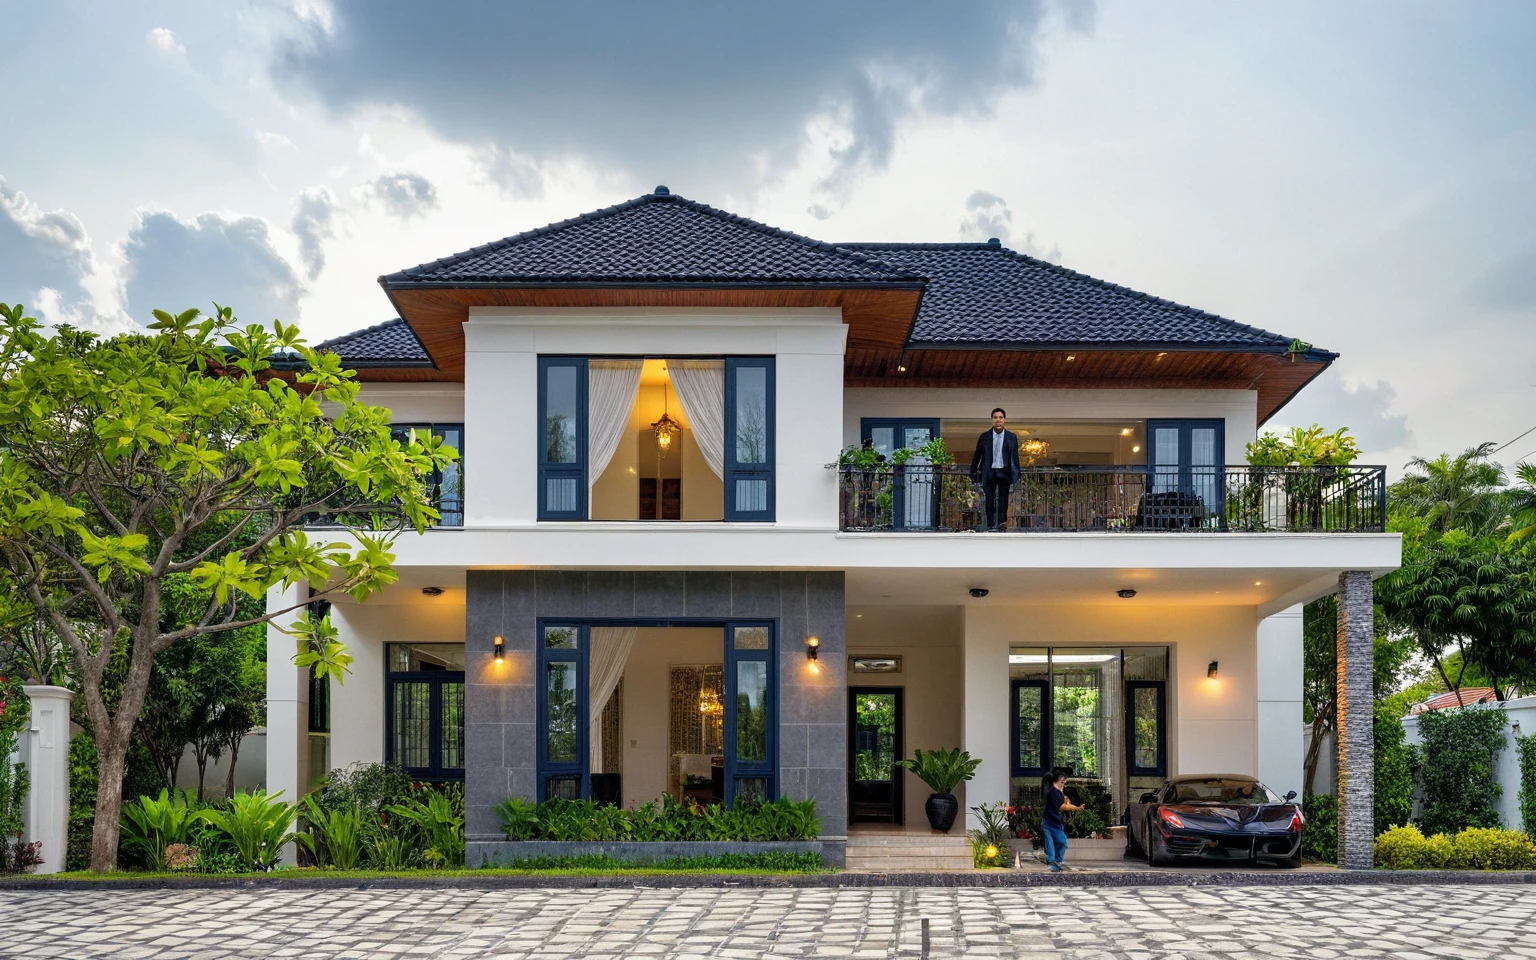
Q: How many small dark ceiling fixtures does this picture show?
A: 3